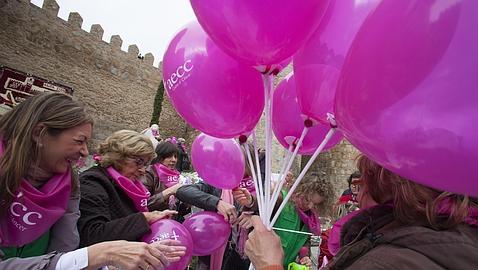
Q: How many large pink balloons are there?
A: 5